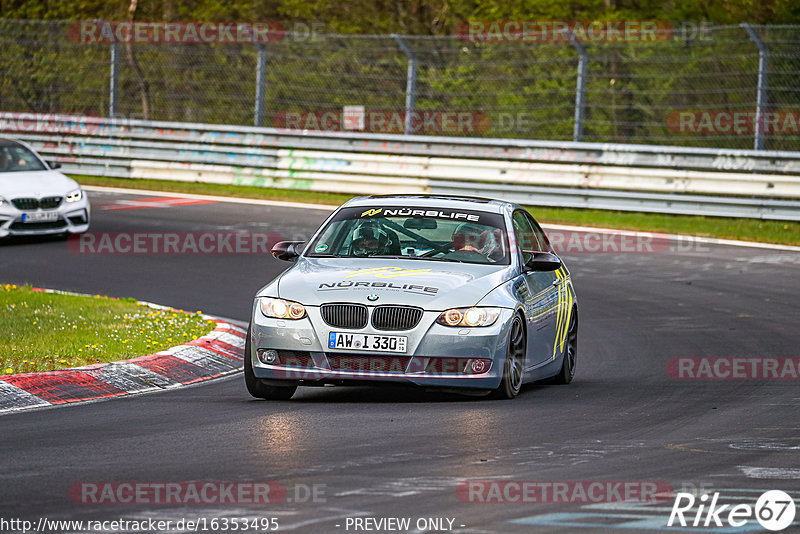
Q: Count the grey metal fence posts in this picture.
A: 5